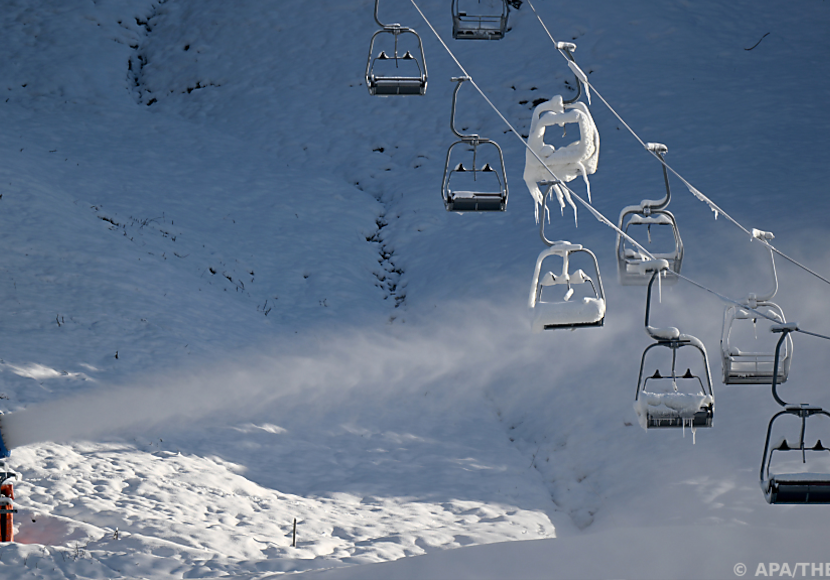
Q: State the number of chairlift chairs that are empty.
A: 9